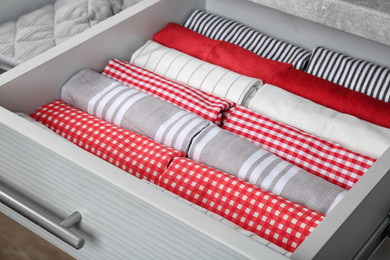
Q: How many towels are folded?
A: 12